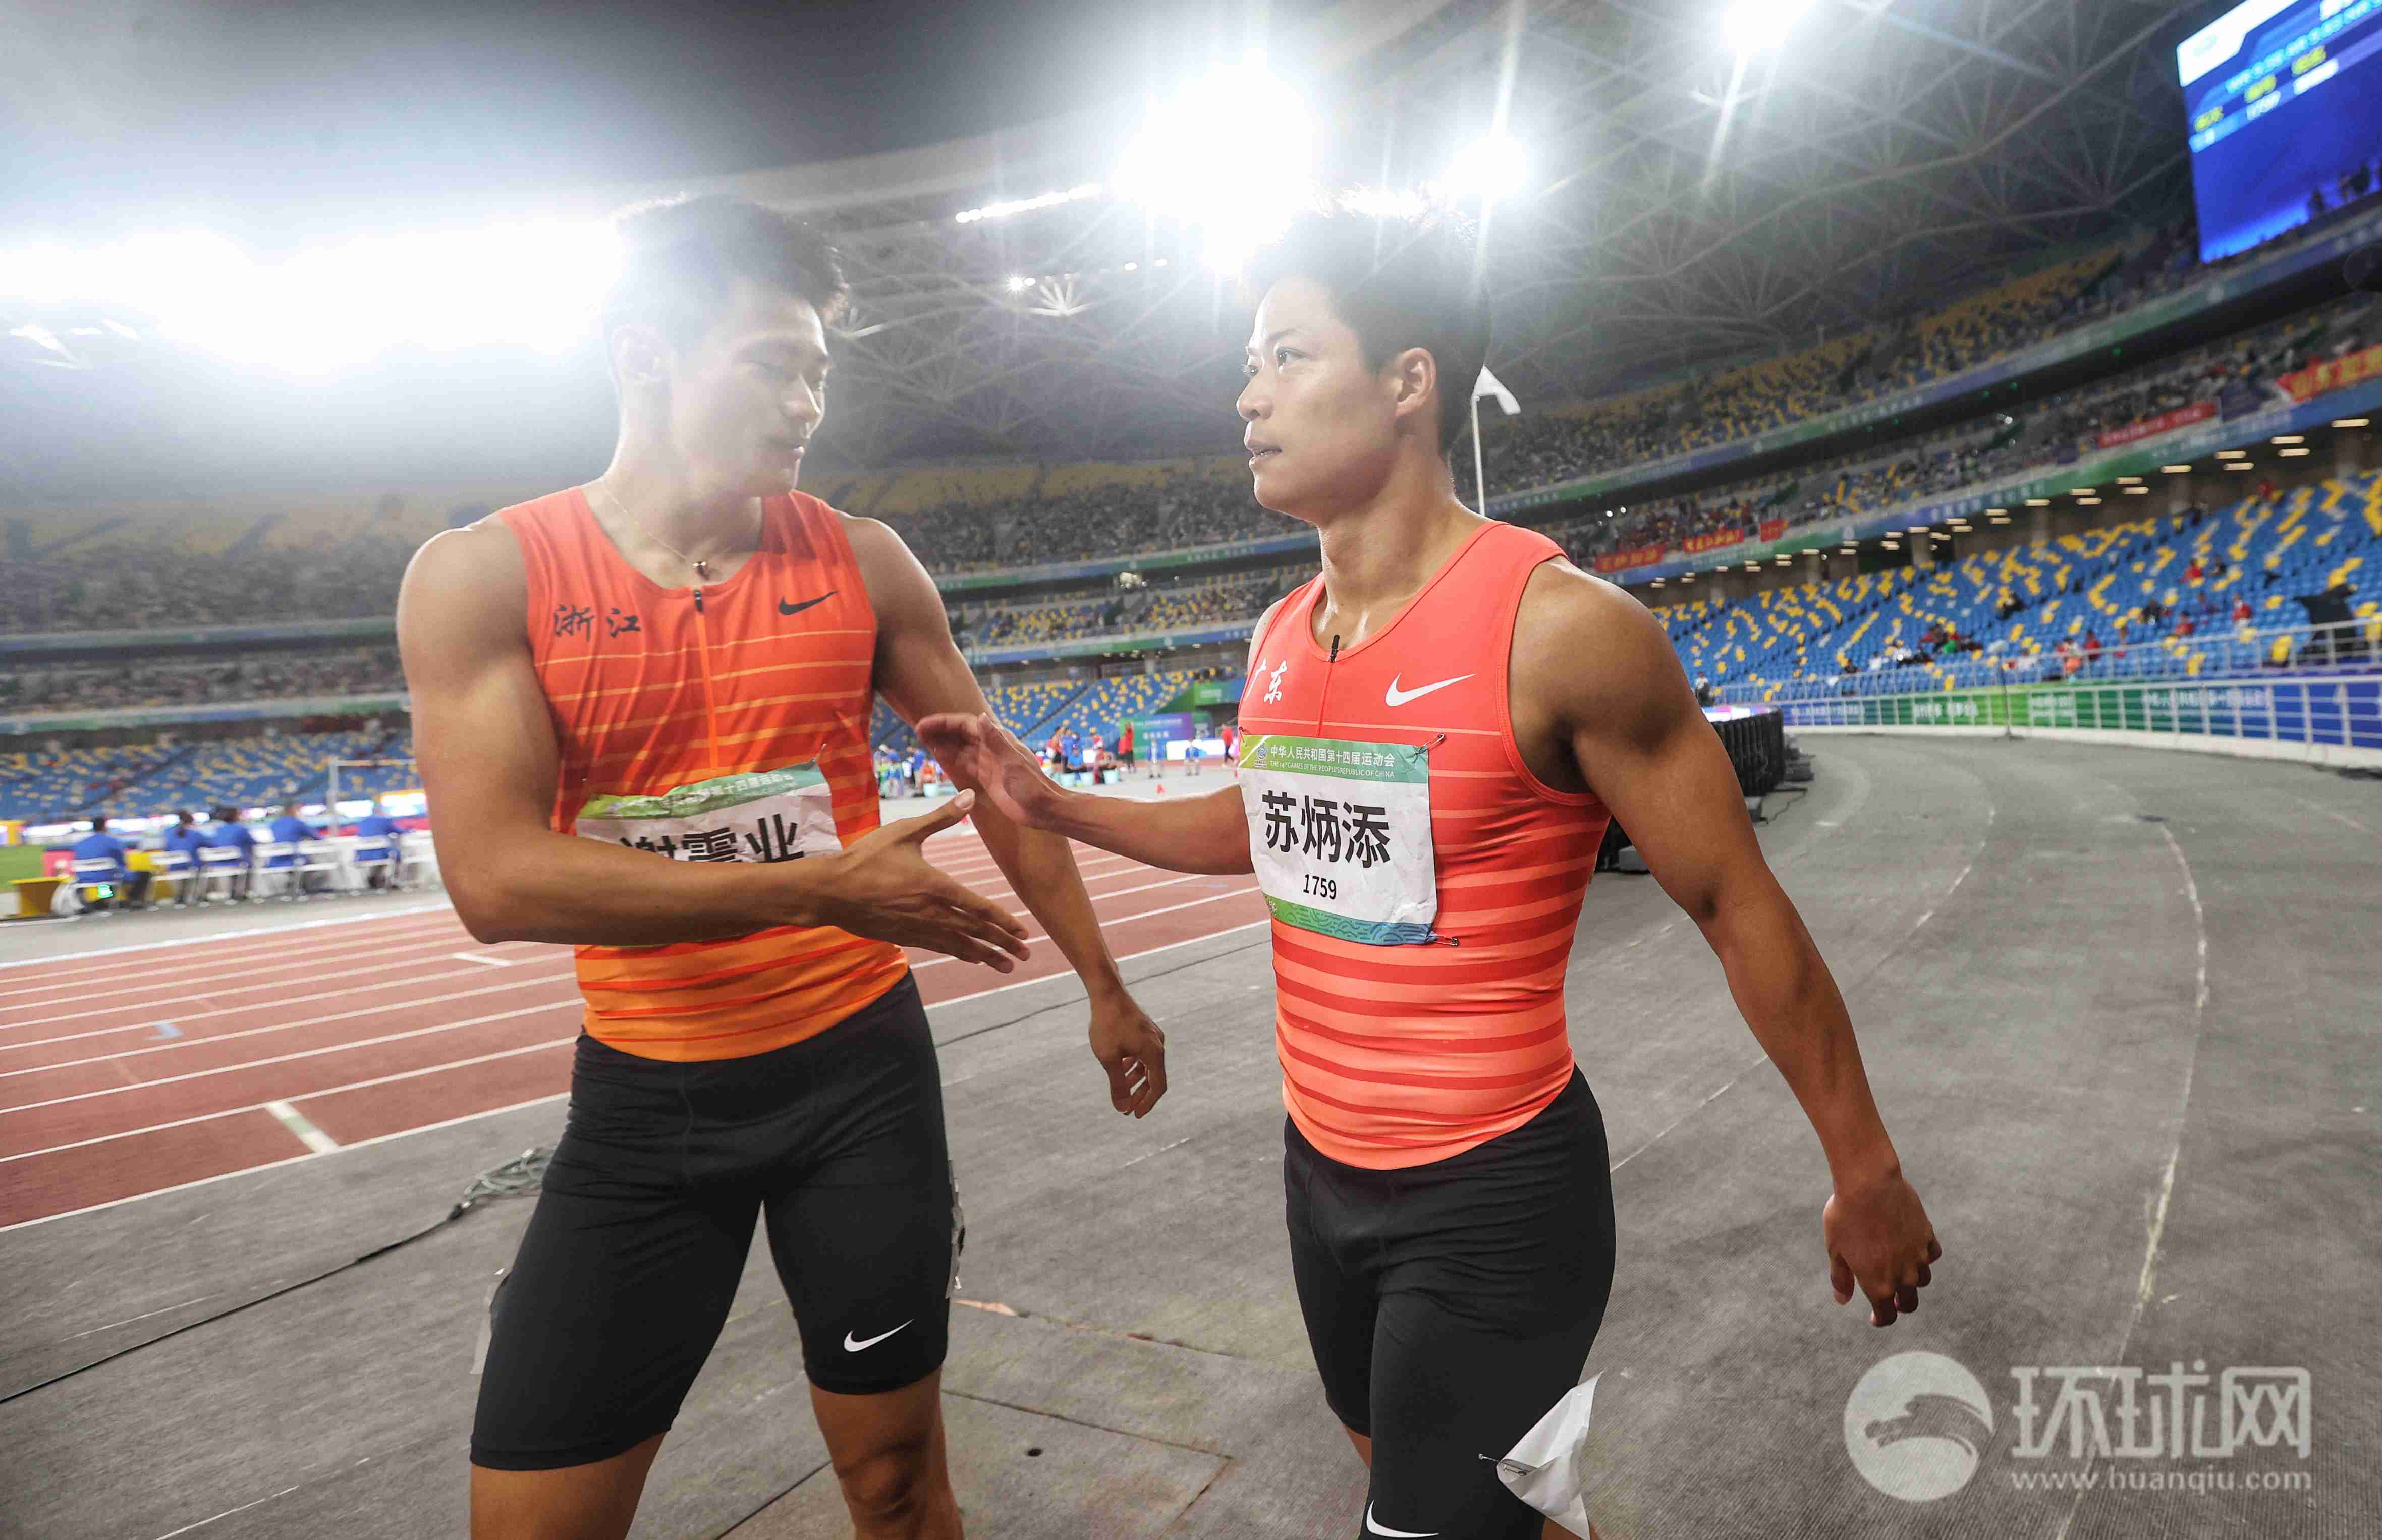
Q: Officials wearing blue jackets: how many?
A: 5